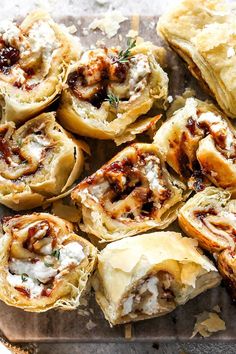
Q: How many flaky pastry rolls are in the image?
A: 9